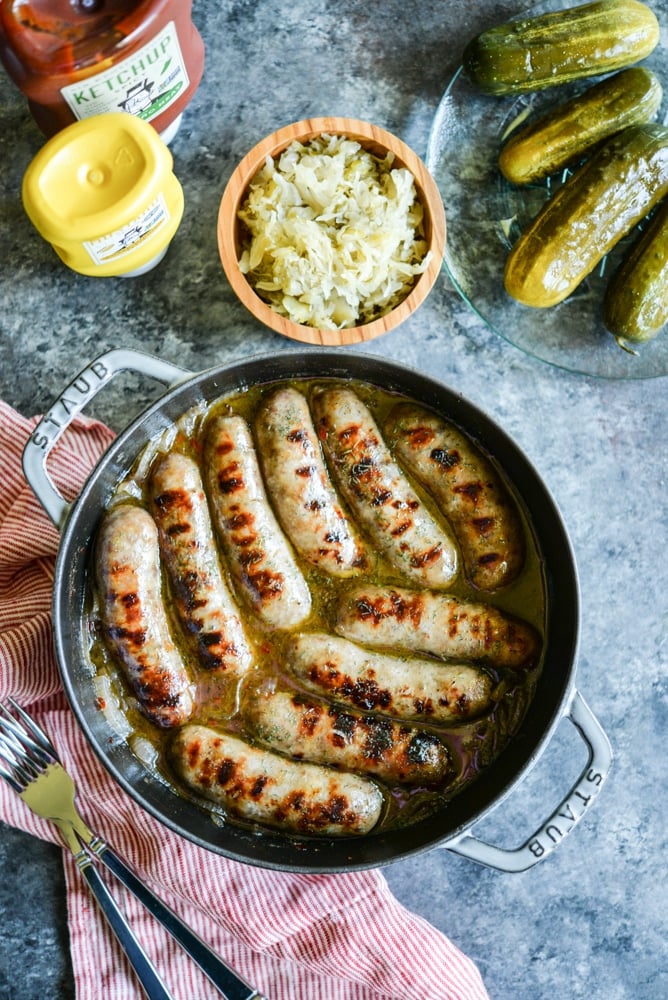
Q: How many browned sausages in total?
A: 10